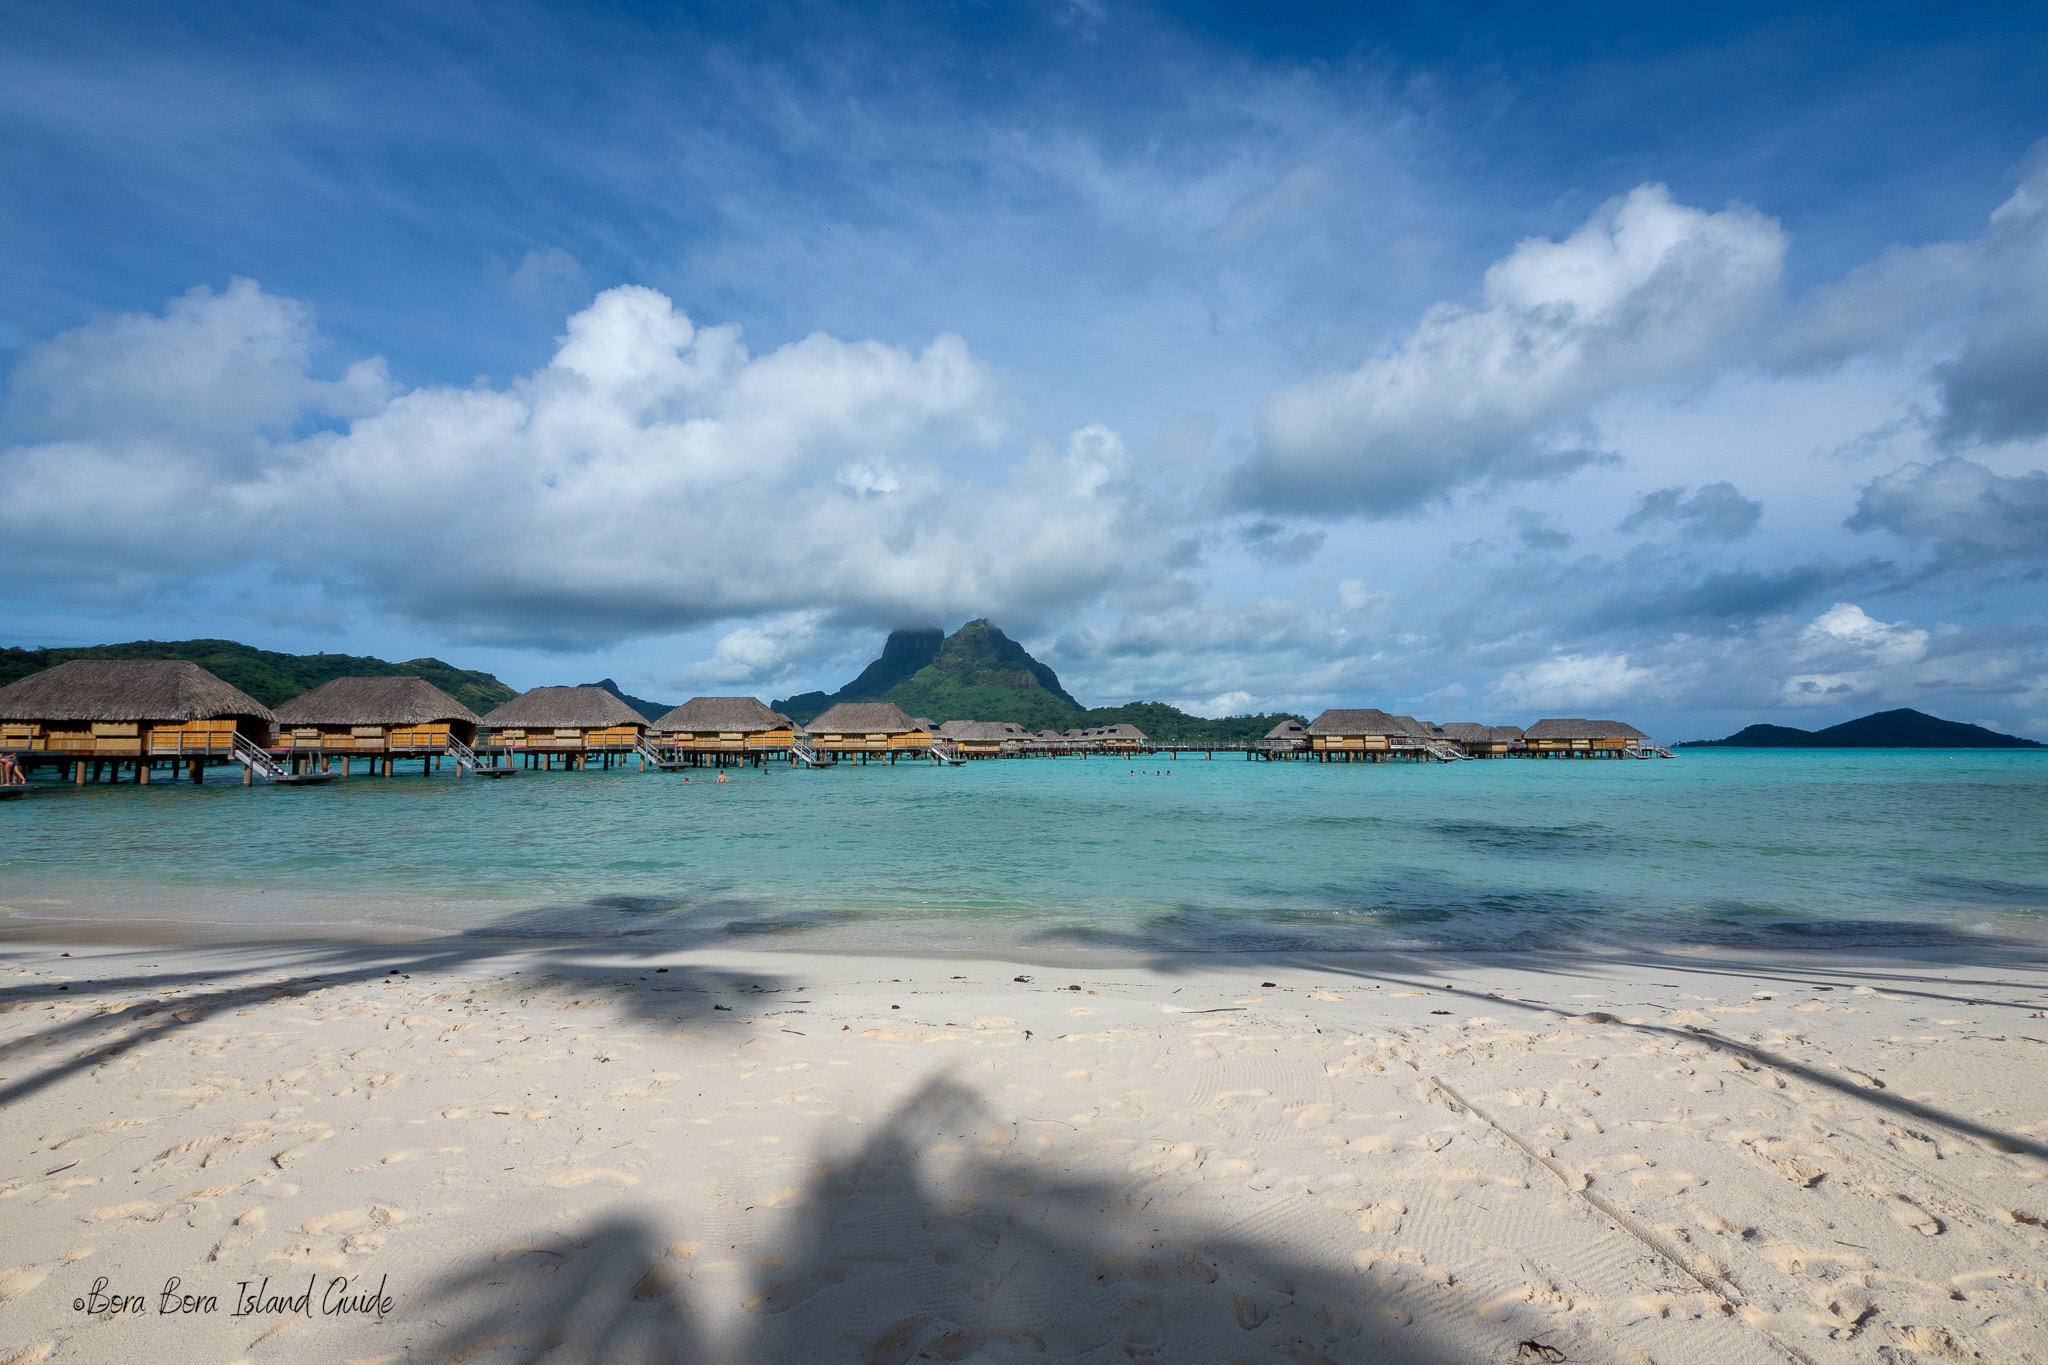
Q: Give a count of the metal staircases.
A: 9